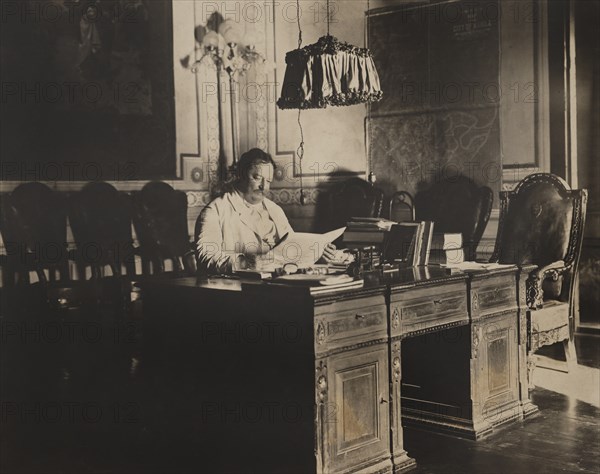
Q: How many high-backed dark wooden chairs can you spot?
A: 6